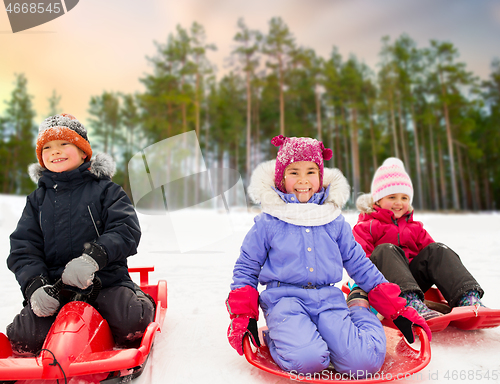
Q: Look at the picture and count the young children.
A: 3